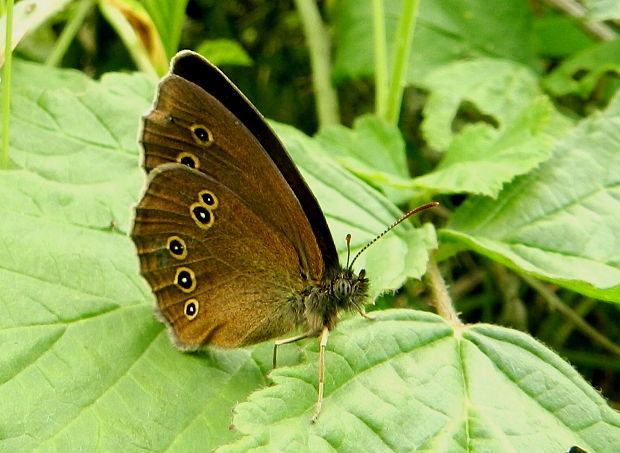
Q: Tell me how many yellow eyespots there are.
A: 7